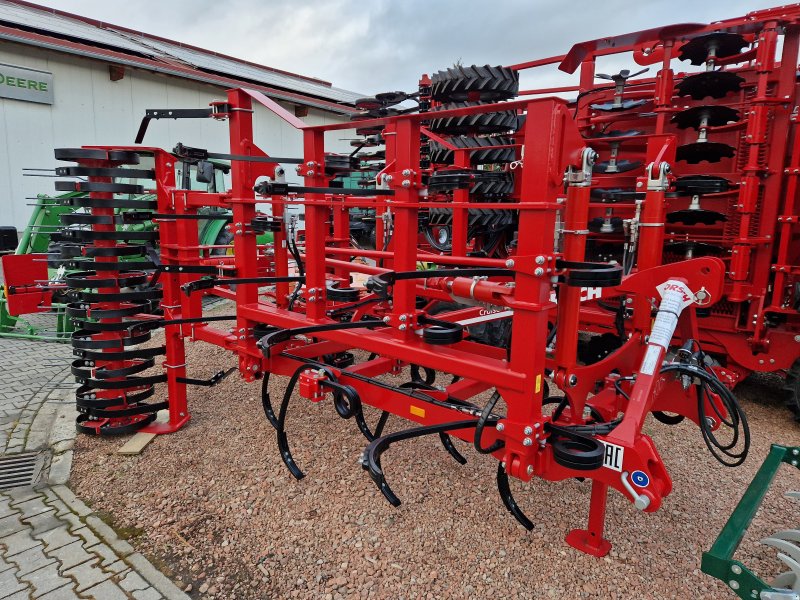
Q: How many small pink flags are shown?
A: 0